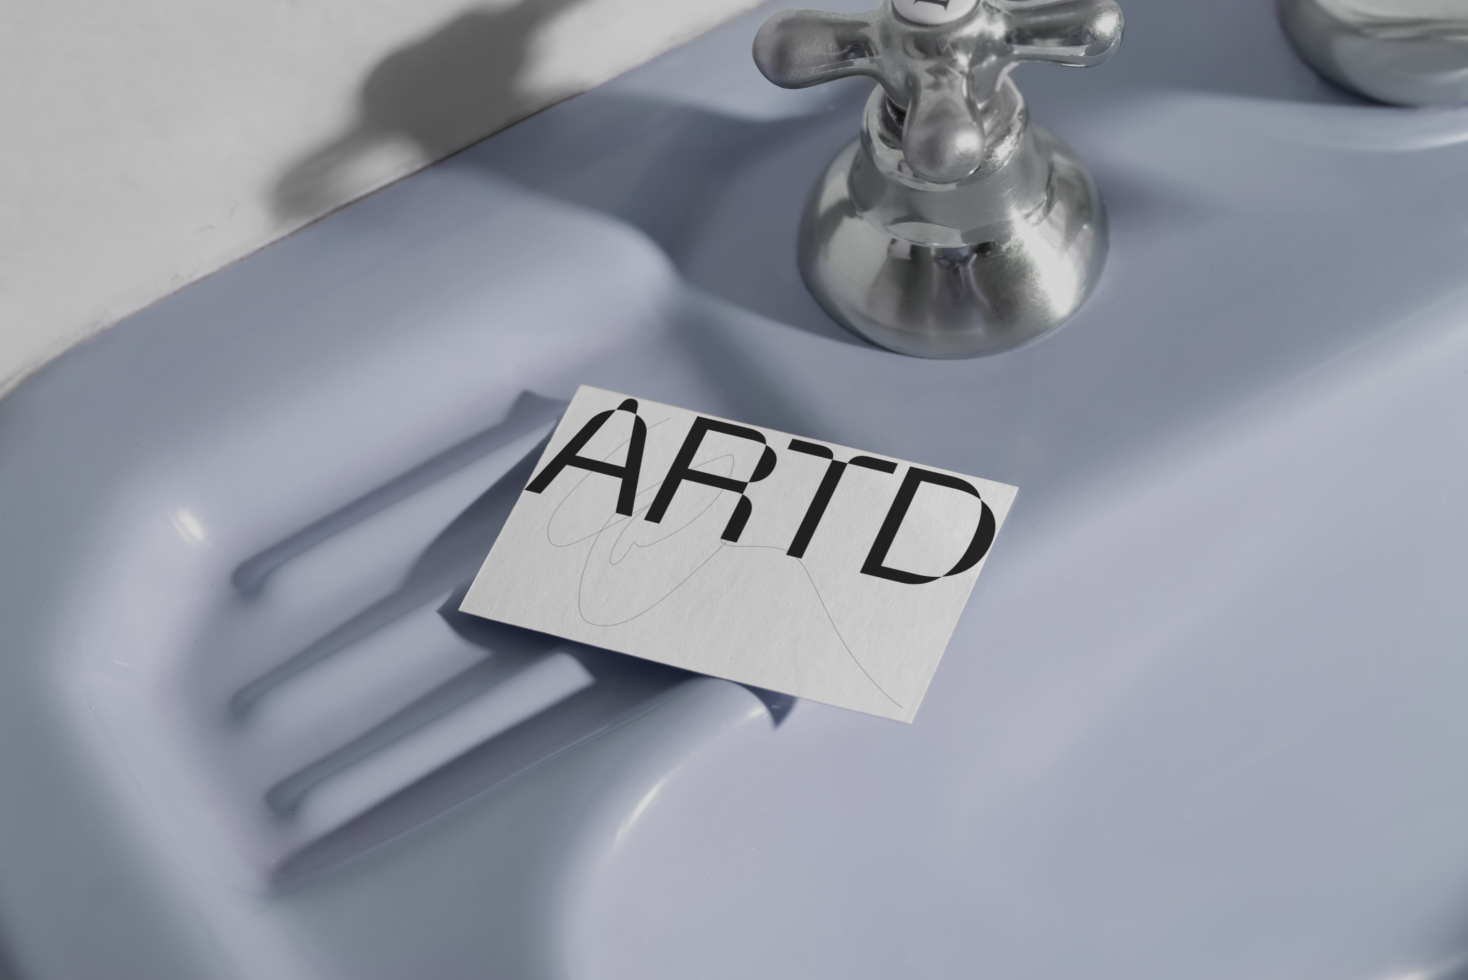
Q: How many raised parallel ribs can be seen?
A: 3